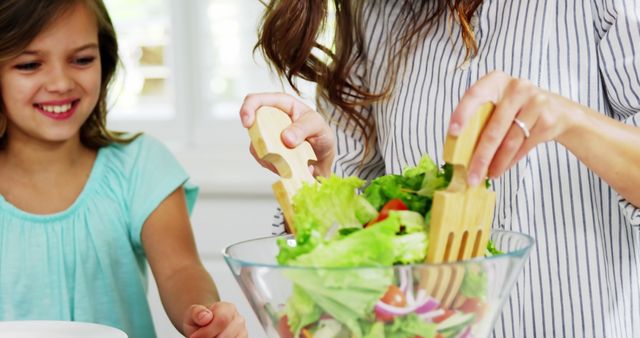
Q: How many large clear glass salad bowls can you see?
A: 1